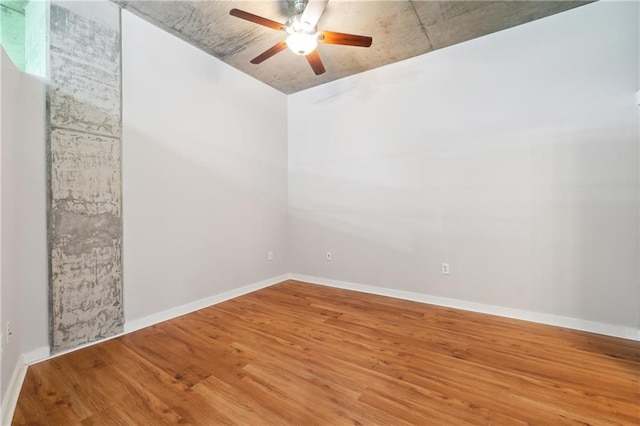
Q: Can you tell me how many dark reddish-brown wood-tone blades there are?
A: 4